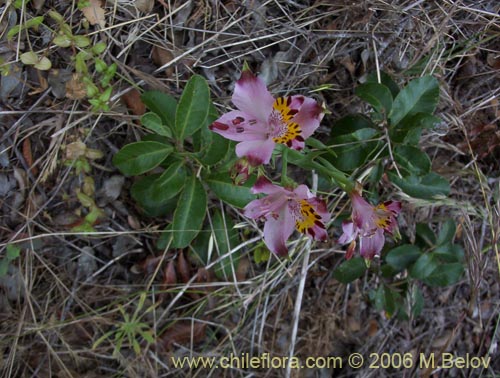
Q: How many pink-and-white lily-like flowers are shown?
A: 3